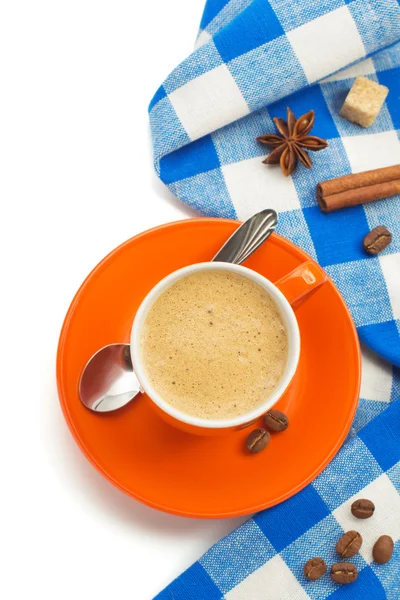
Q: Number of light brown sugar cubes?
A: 1